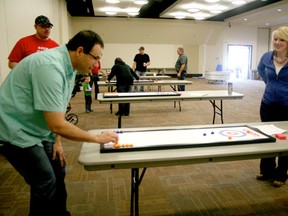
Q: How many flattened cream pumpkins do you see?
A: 0